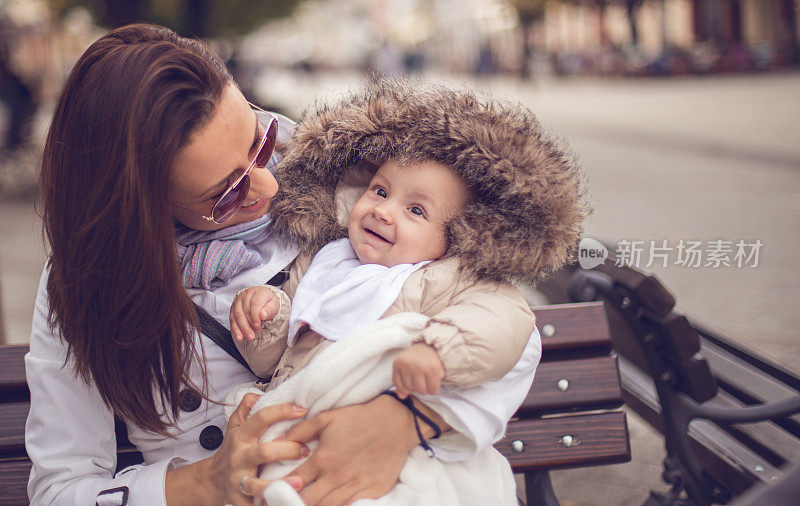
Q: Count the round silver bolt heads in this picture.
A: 4